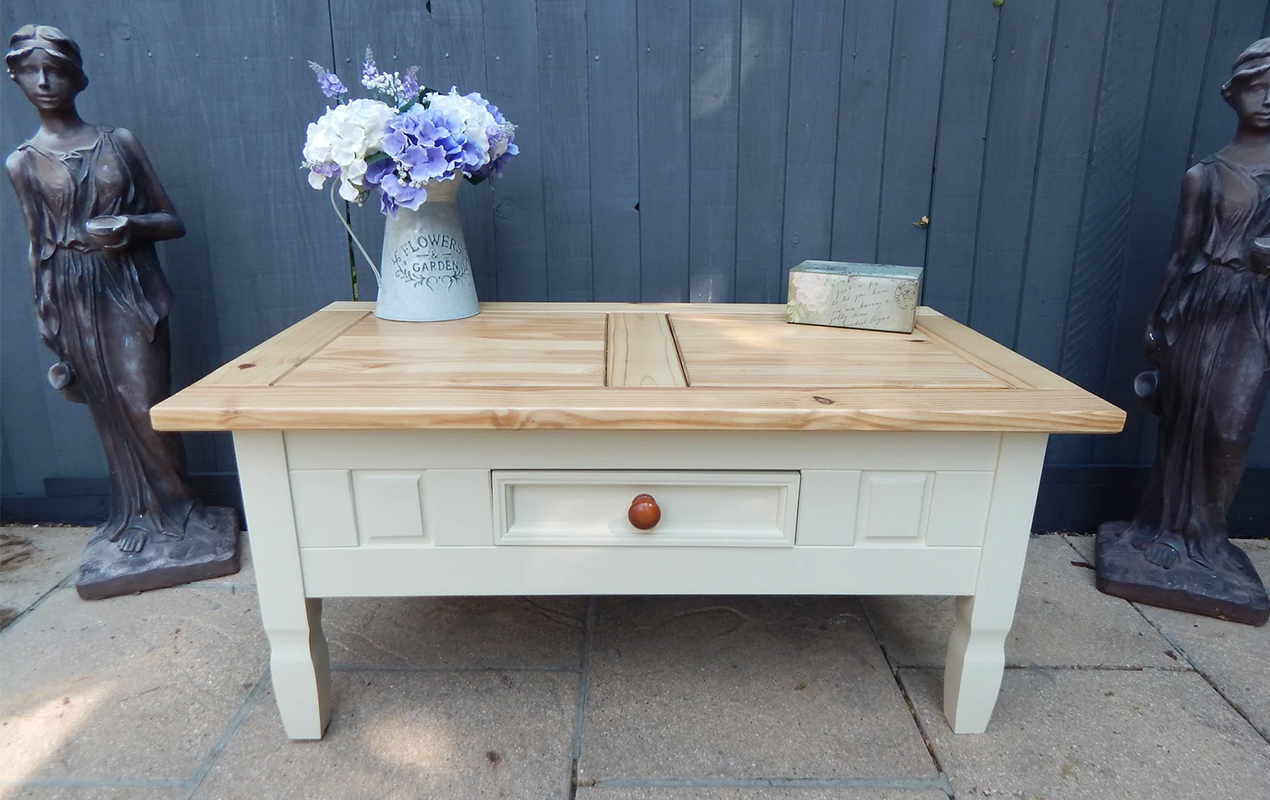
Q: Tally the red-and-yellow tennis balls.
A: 0